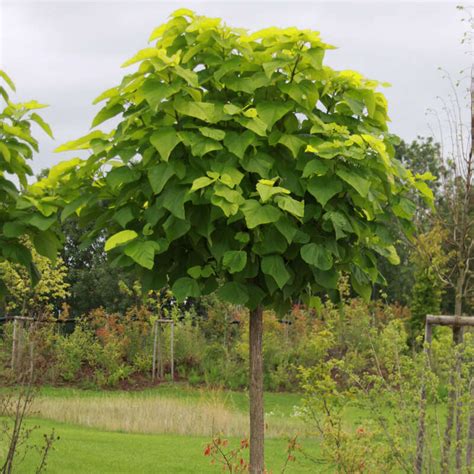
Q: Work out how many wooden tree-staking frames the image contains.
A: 3